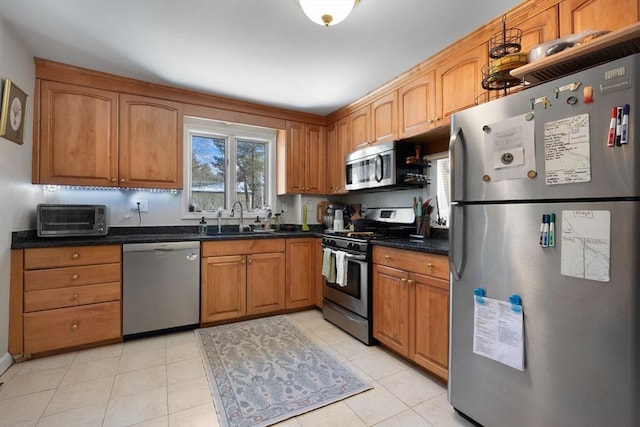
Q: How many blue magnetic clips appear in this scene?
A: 2